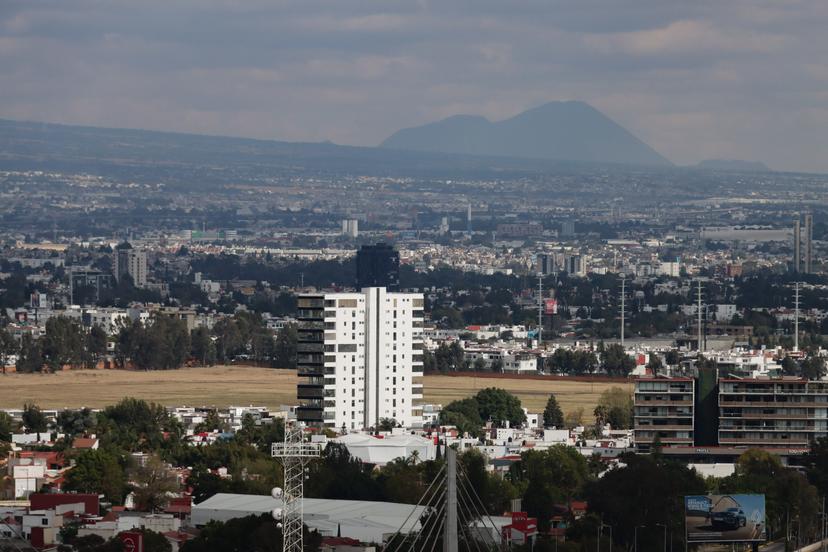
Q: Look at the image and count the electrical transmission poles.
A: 4